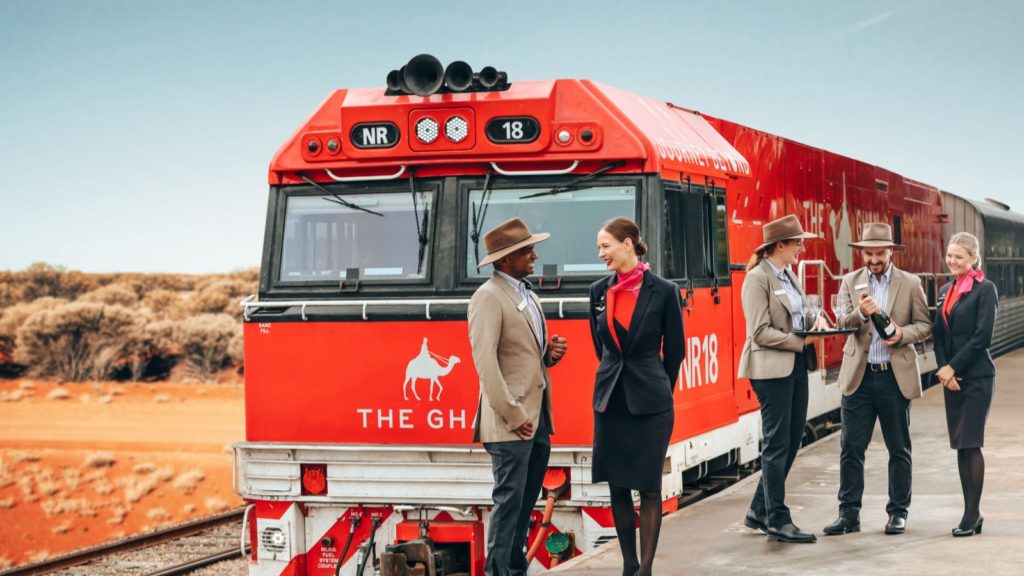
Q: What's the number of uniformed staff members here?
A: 5